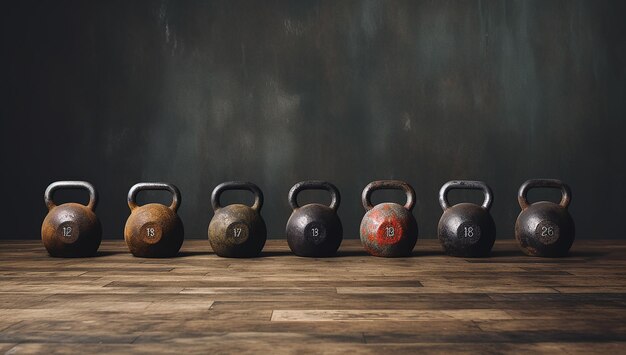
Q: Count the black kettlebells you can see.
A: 3